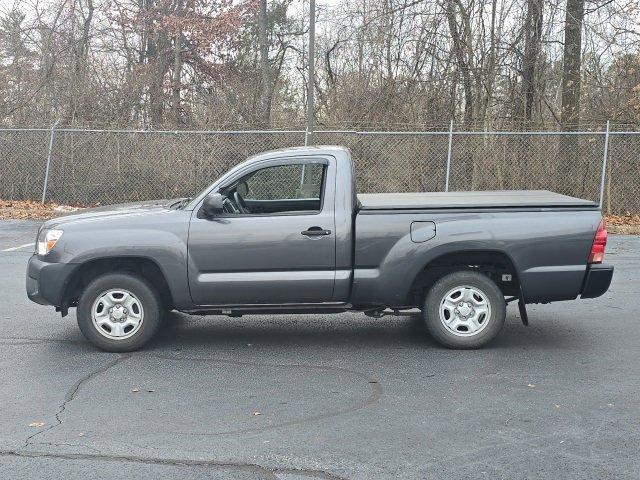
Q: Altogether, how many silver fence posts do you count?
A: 4